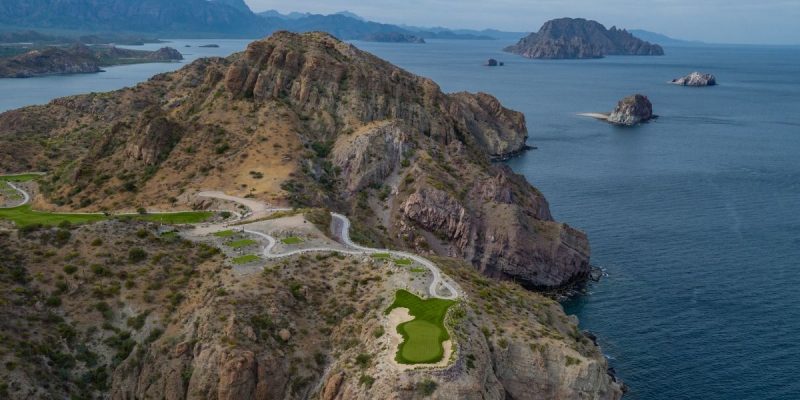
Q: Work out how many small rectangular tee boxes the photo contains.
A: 7